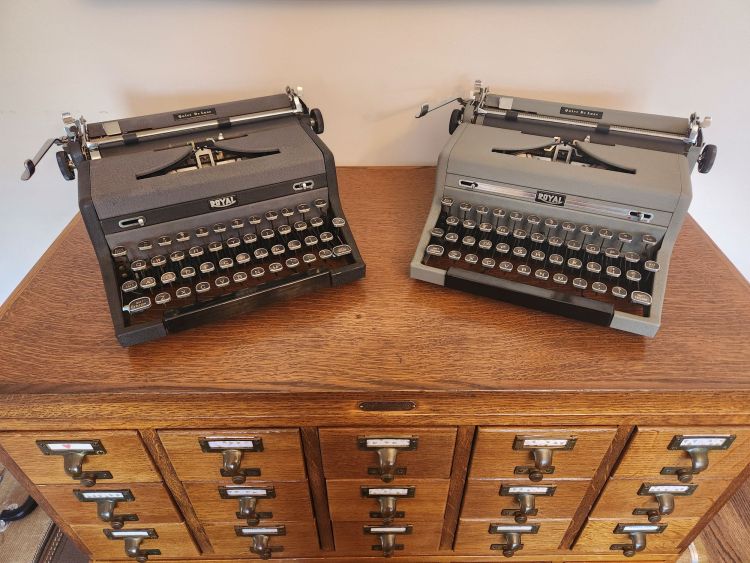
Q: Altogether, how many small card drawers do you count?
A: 15